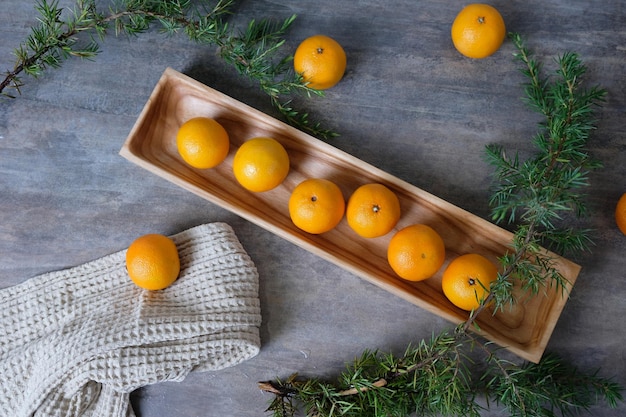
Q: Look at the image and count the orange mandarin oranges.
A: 10